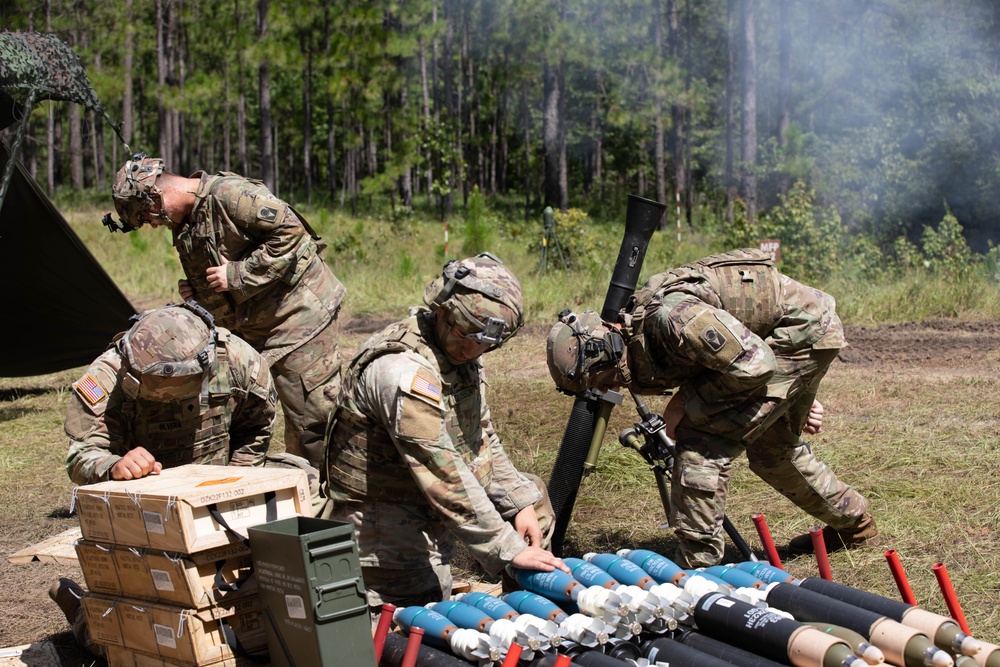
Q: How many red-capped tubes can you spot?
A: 8